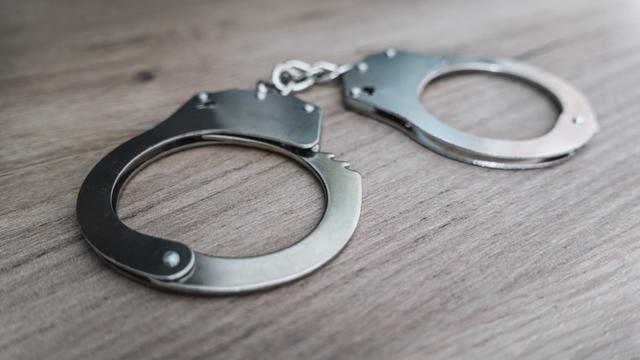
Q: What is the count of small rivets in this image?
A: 8